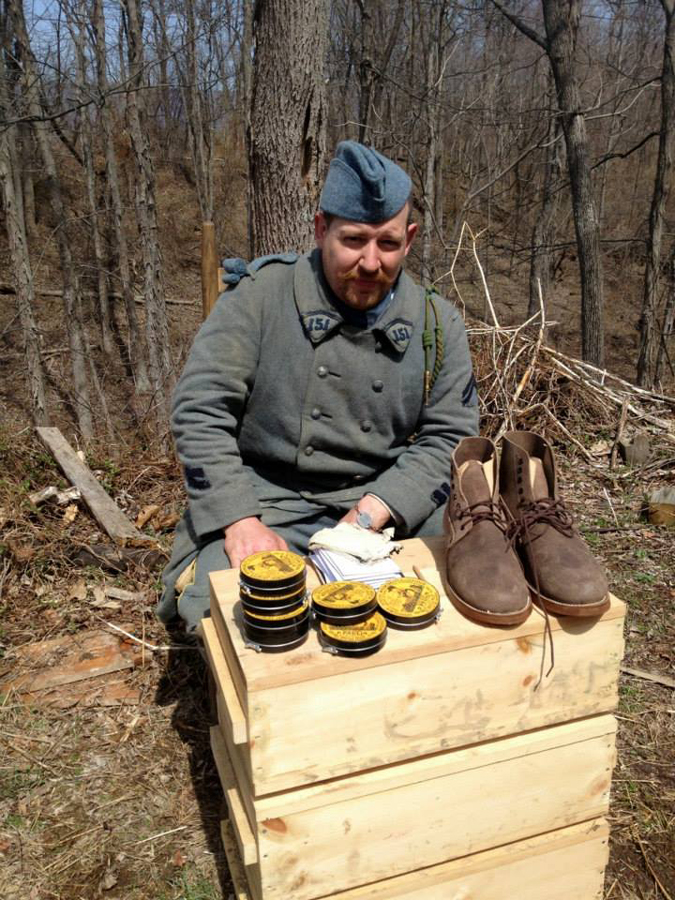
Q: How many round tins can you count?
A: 7